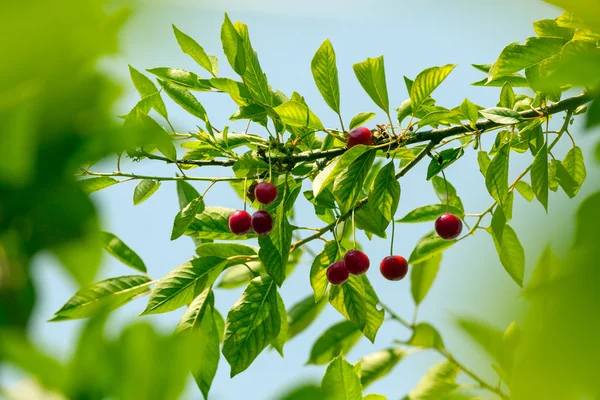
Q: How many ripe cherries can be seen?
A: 8